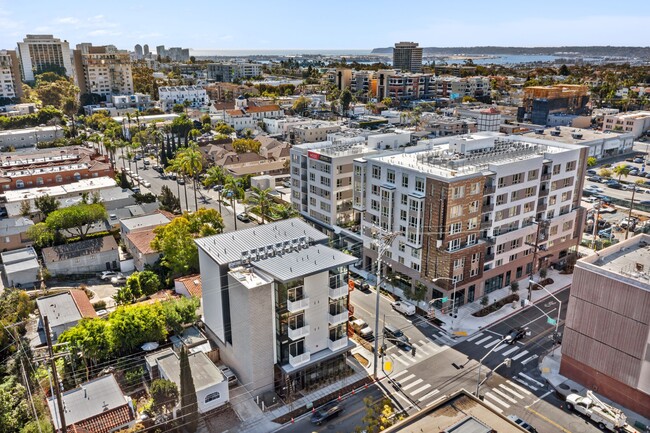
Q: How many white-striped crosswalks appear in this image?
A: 4